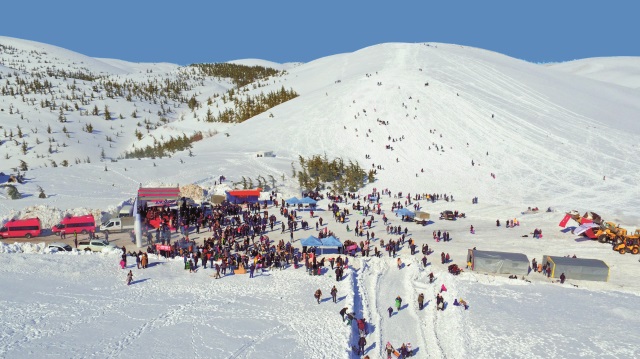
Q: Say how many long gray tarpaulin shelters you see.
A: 2